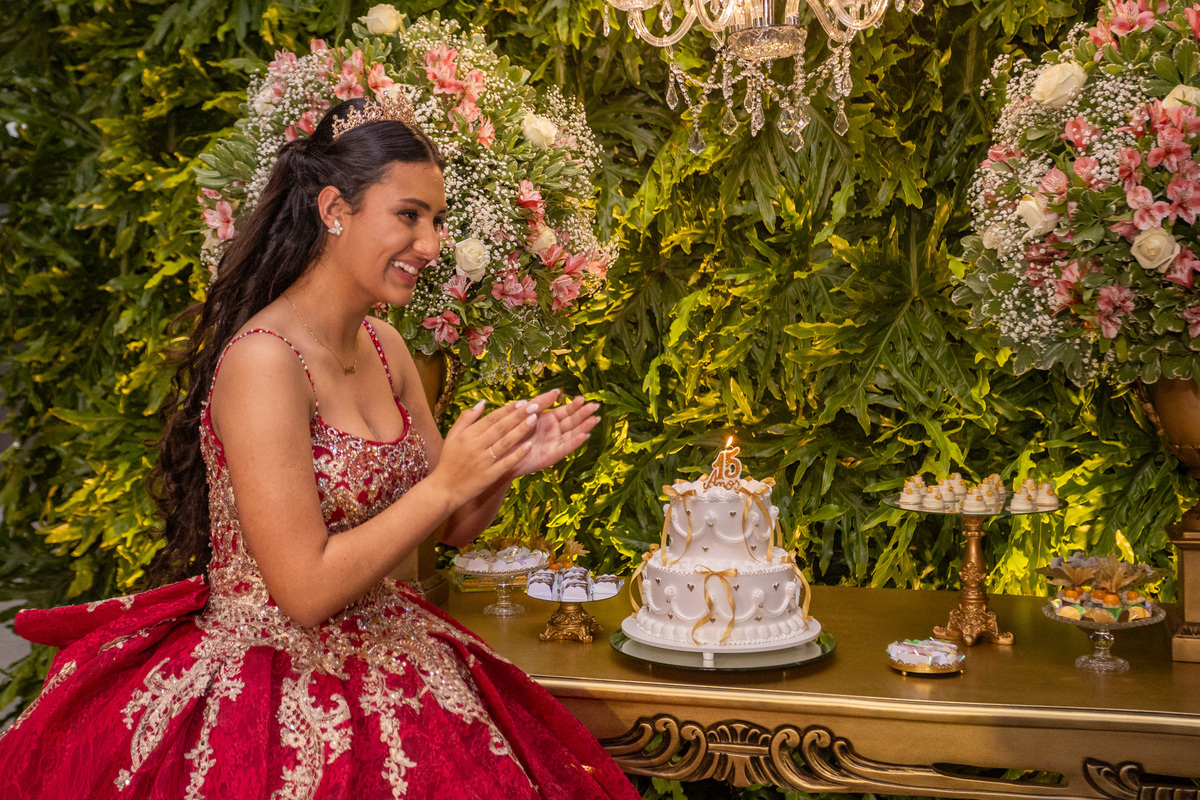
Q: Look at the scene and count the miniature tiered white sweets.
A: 12